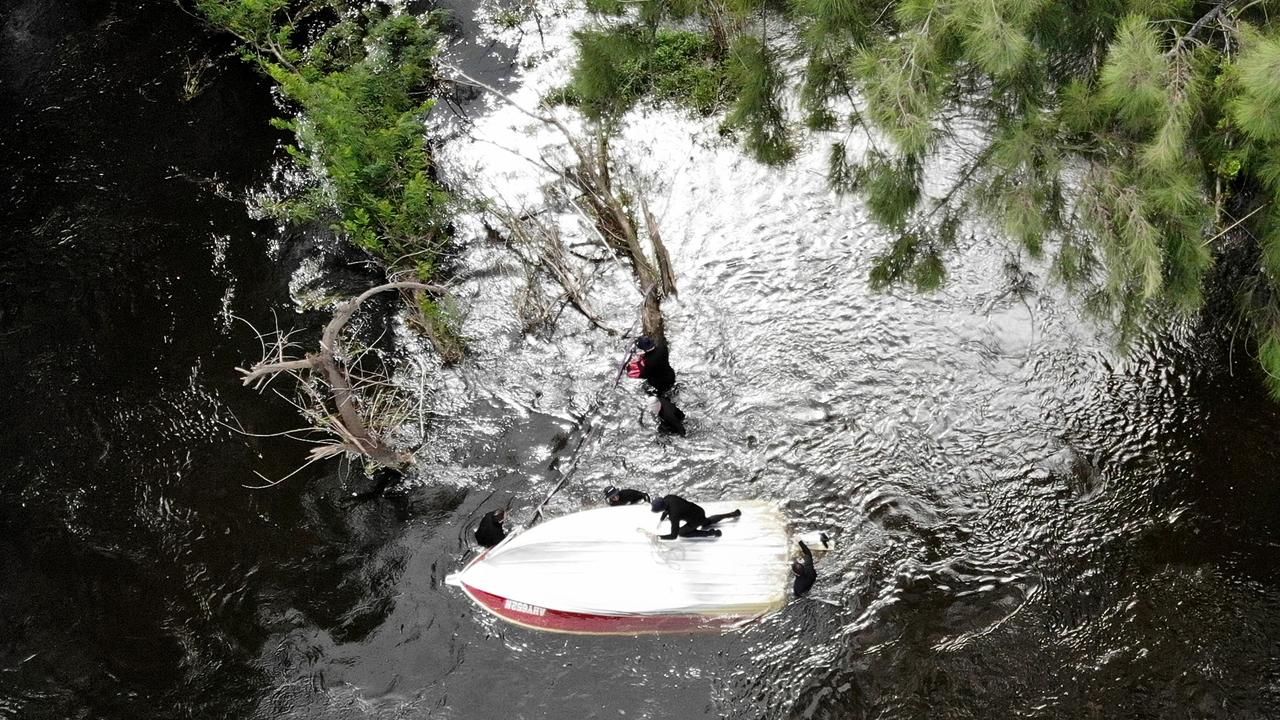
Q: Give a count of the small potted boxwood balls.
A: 0